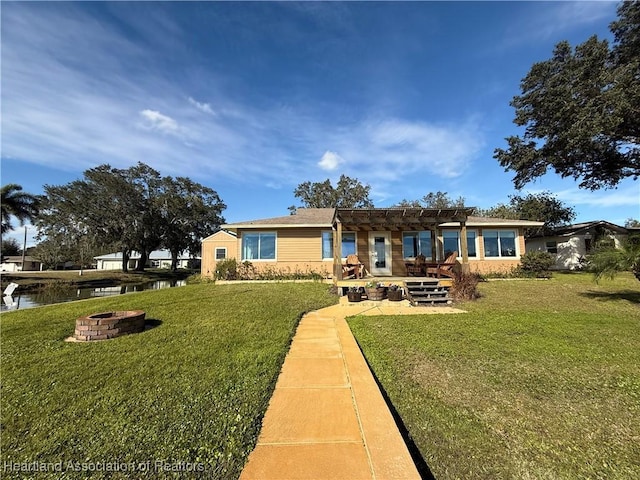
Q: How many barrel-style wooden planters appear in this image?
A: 3